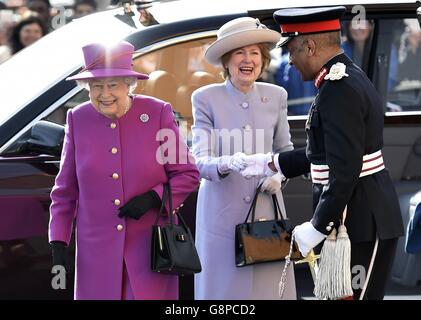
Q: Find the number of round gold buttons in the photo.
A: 5